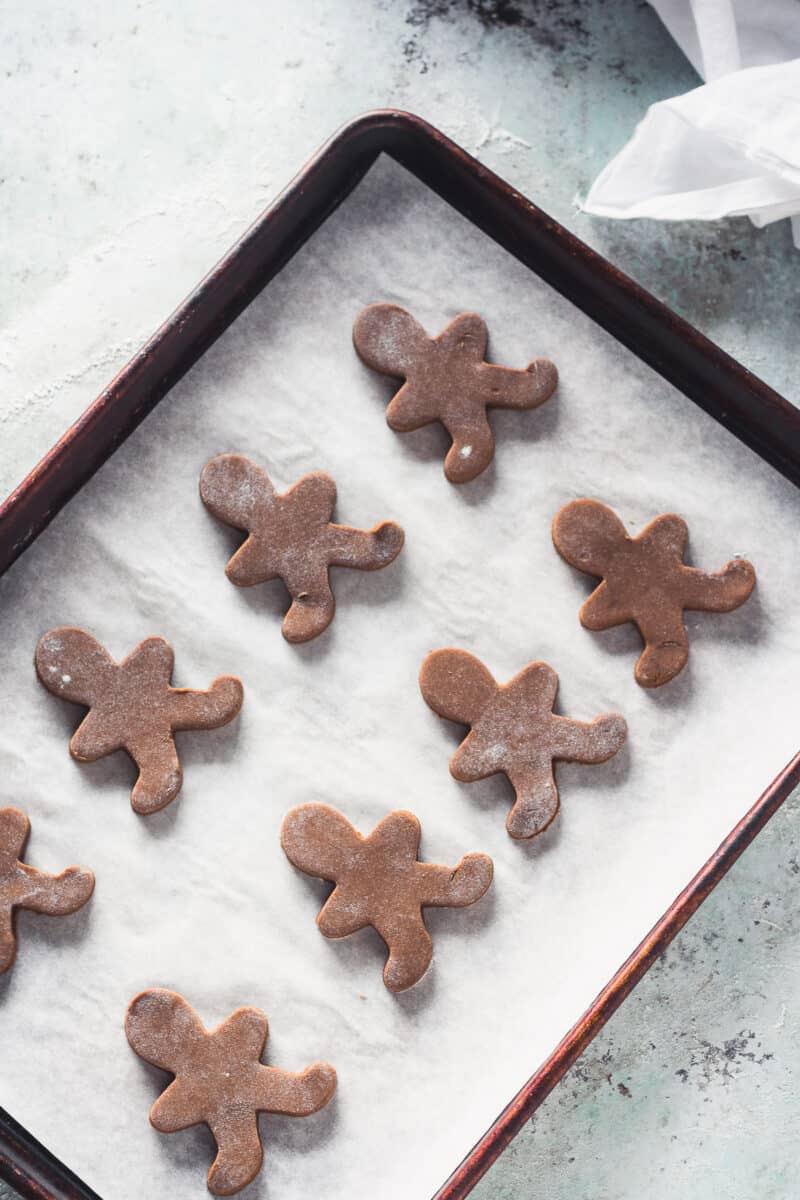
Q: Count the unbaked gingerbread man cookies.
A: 8